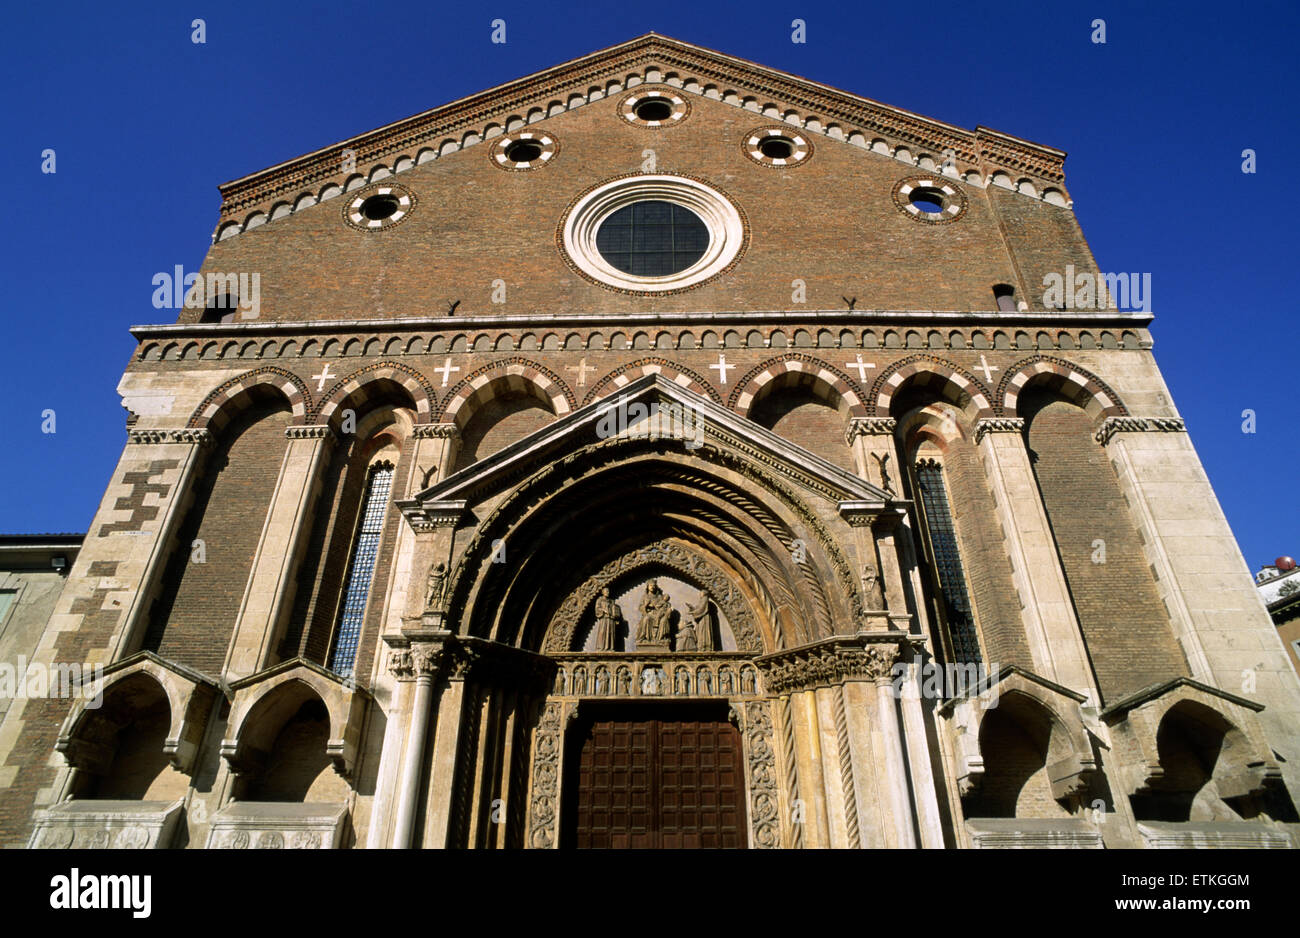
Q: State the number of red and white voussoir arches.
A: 7